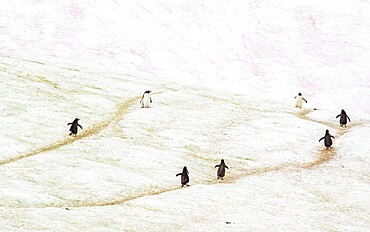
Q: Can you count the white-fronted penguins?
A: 2